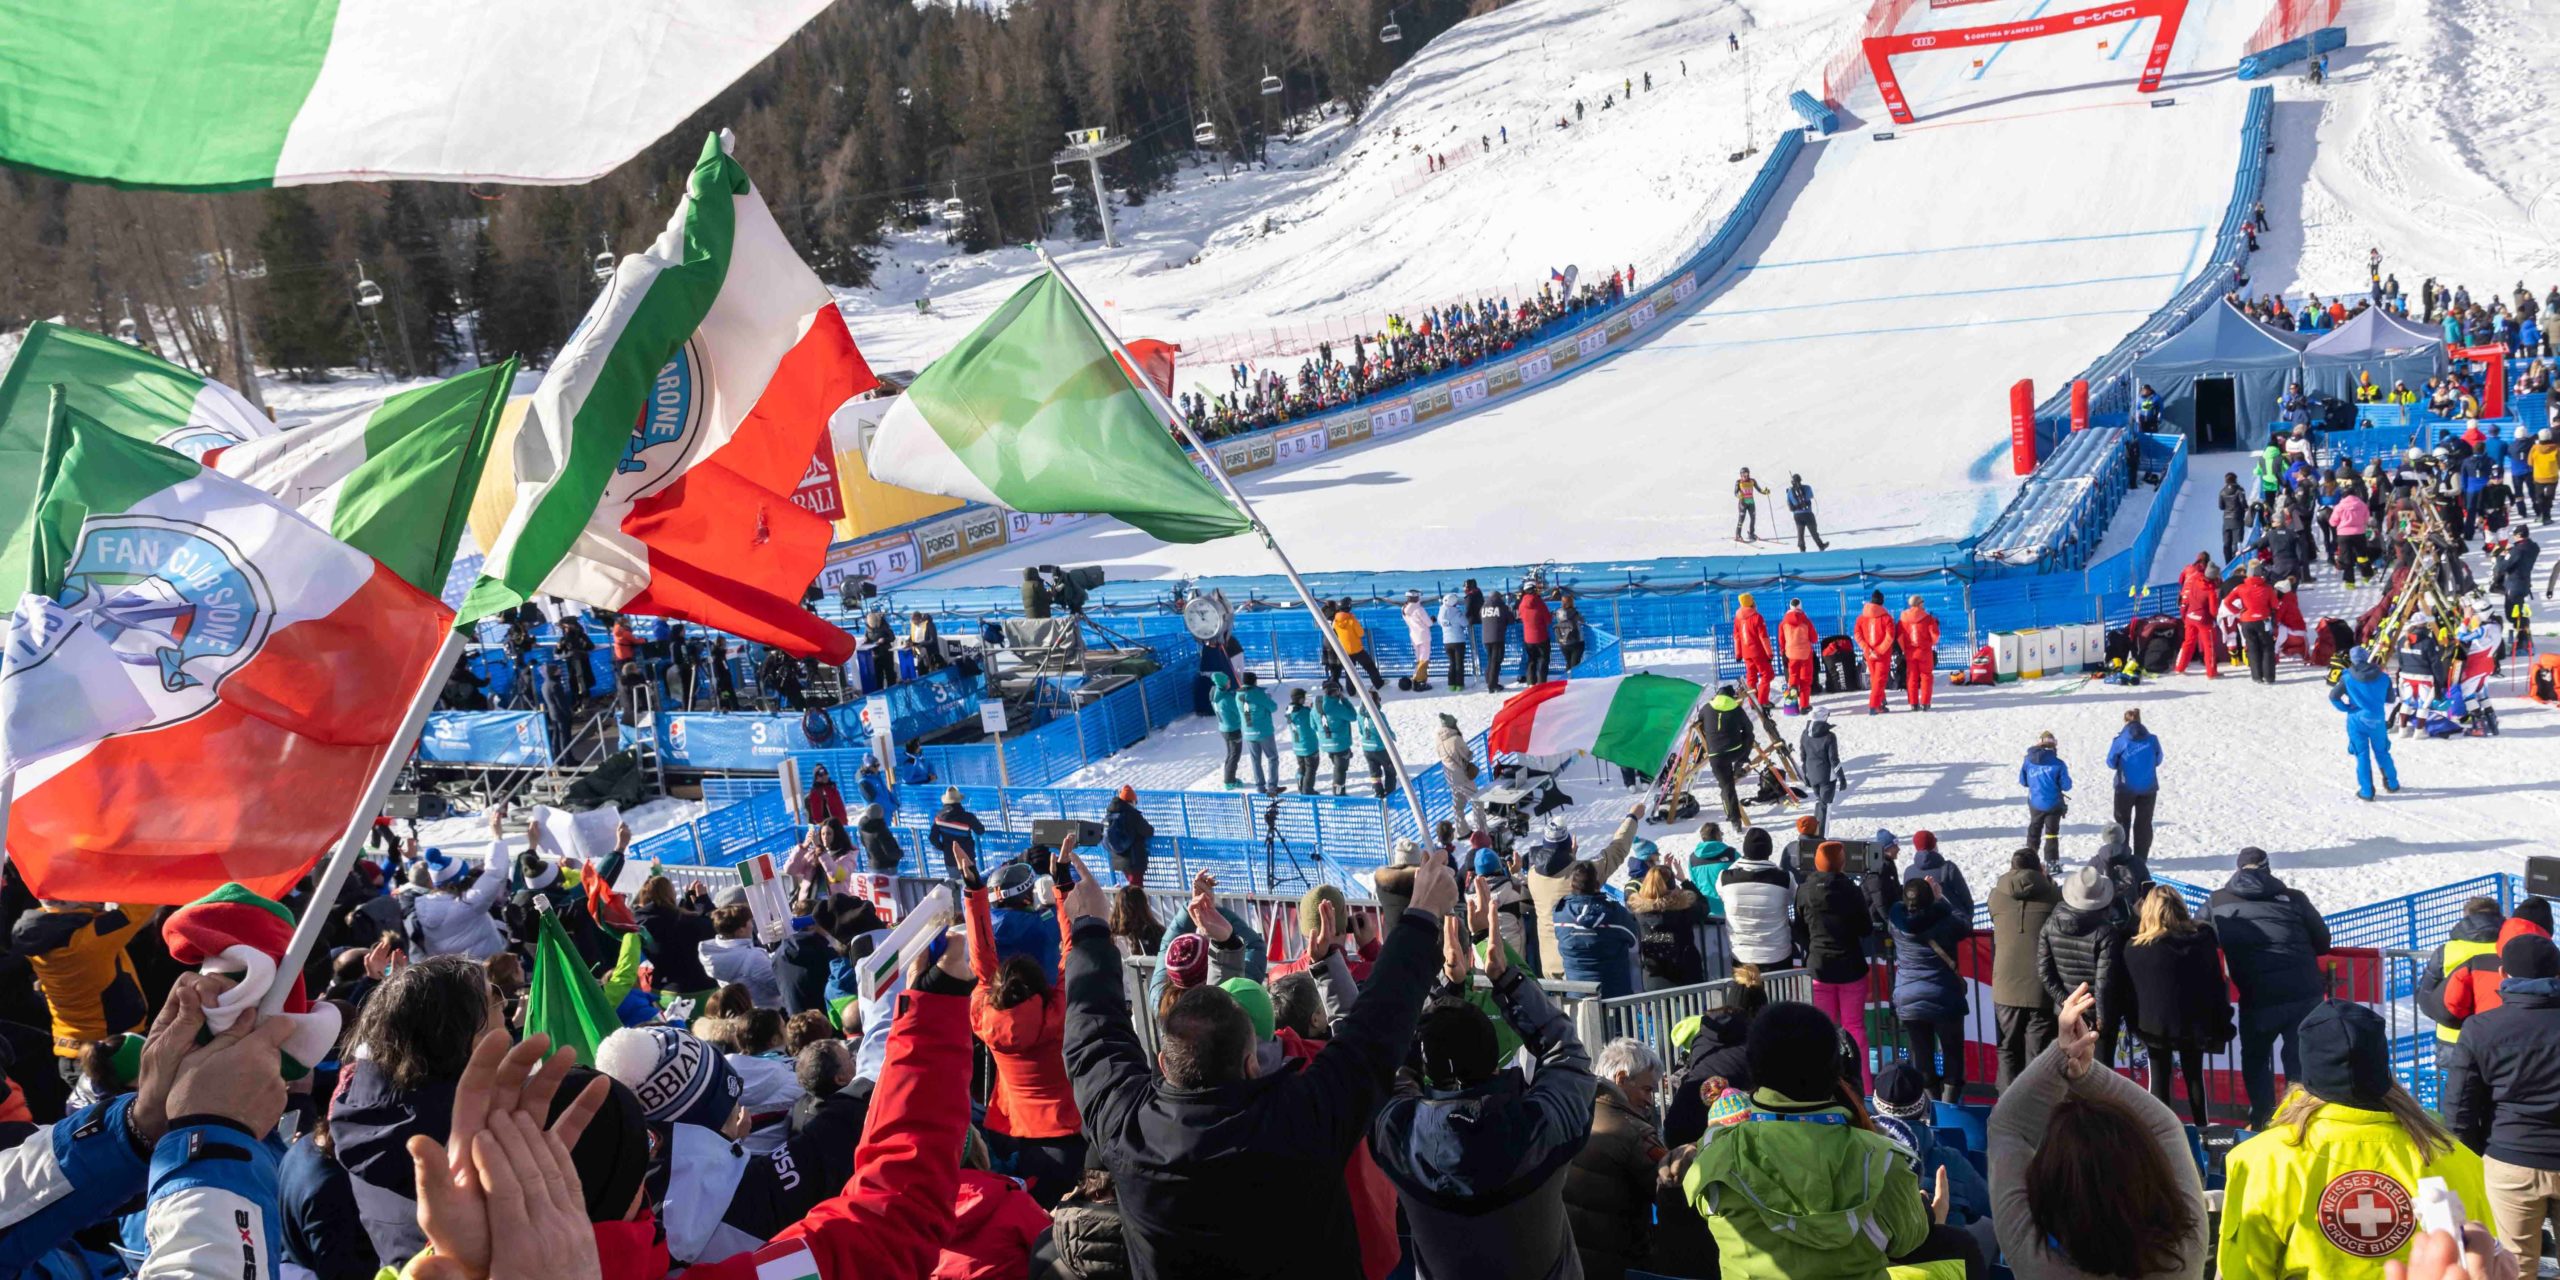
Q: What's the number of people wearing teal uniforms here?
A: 5